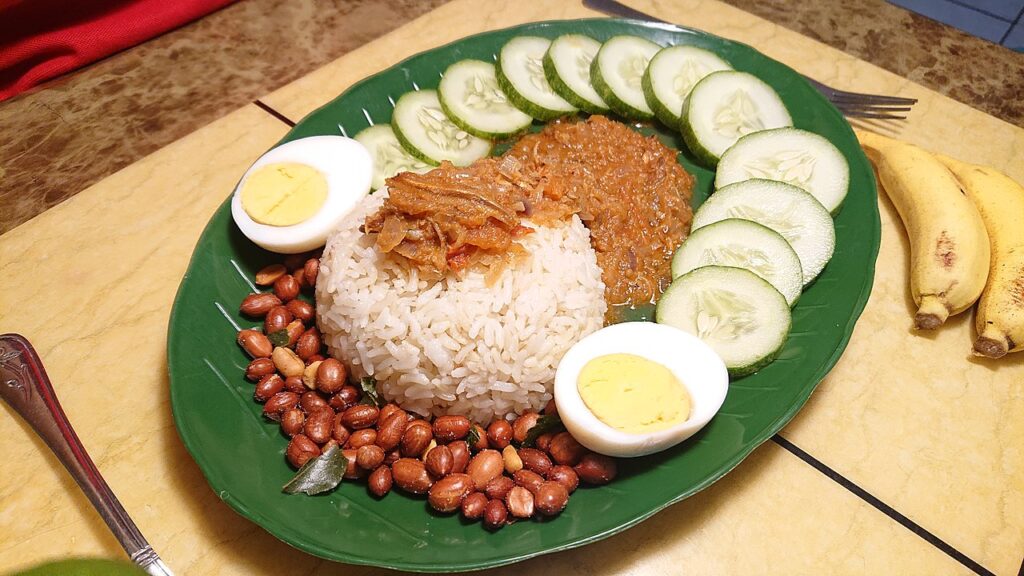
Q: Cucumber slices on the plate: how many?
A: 12